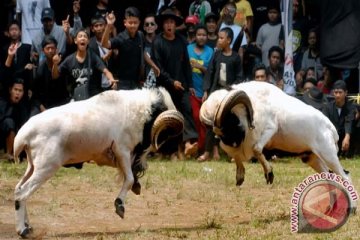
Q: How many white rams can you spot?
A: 2